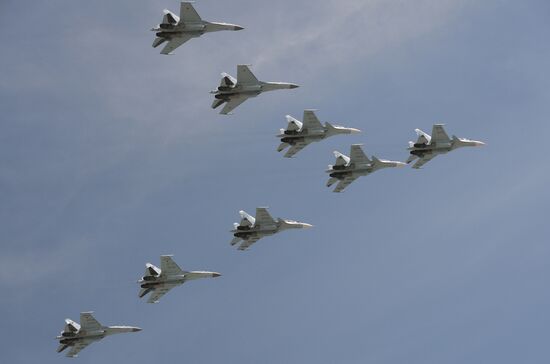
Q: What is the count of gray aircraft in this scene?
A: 8